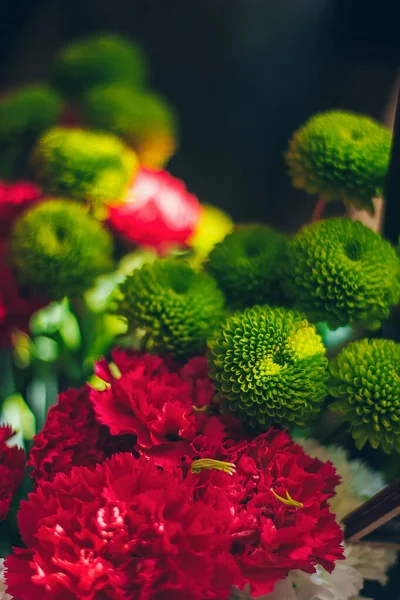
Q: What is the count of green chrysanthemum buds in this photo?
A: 11